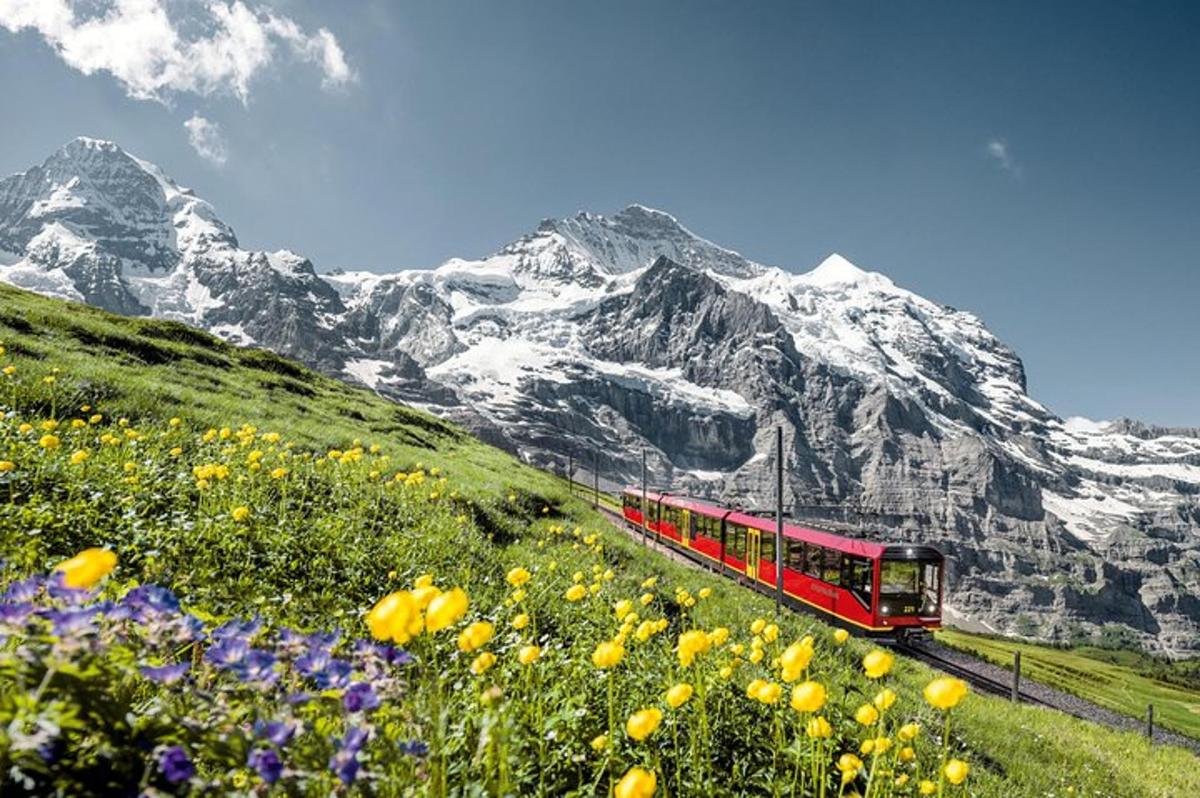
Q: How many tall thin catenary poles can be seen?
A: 4